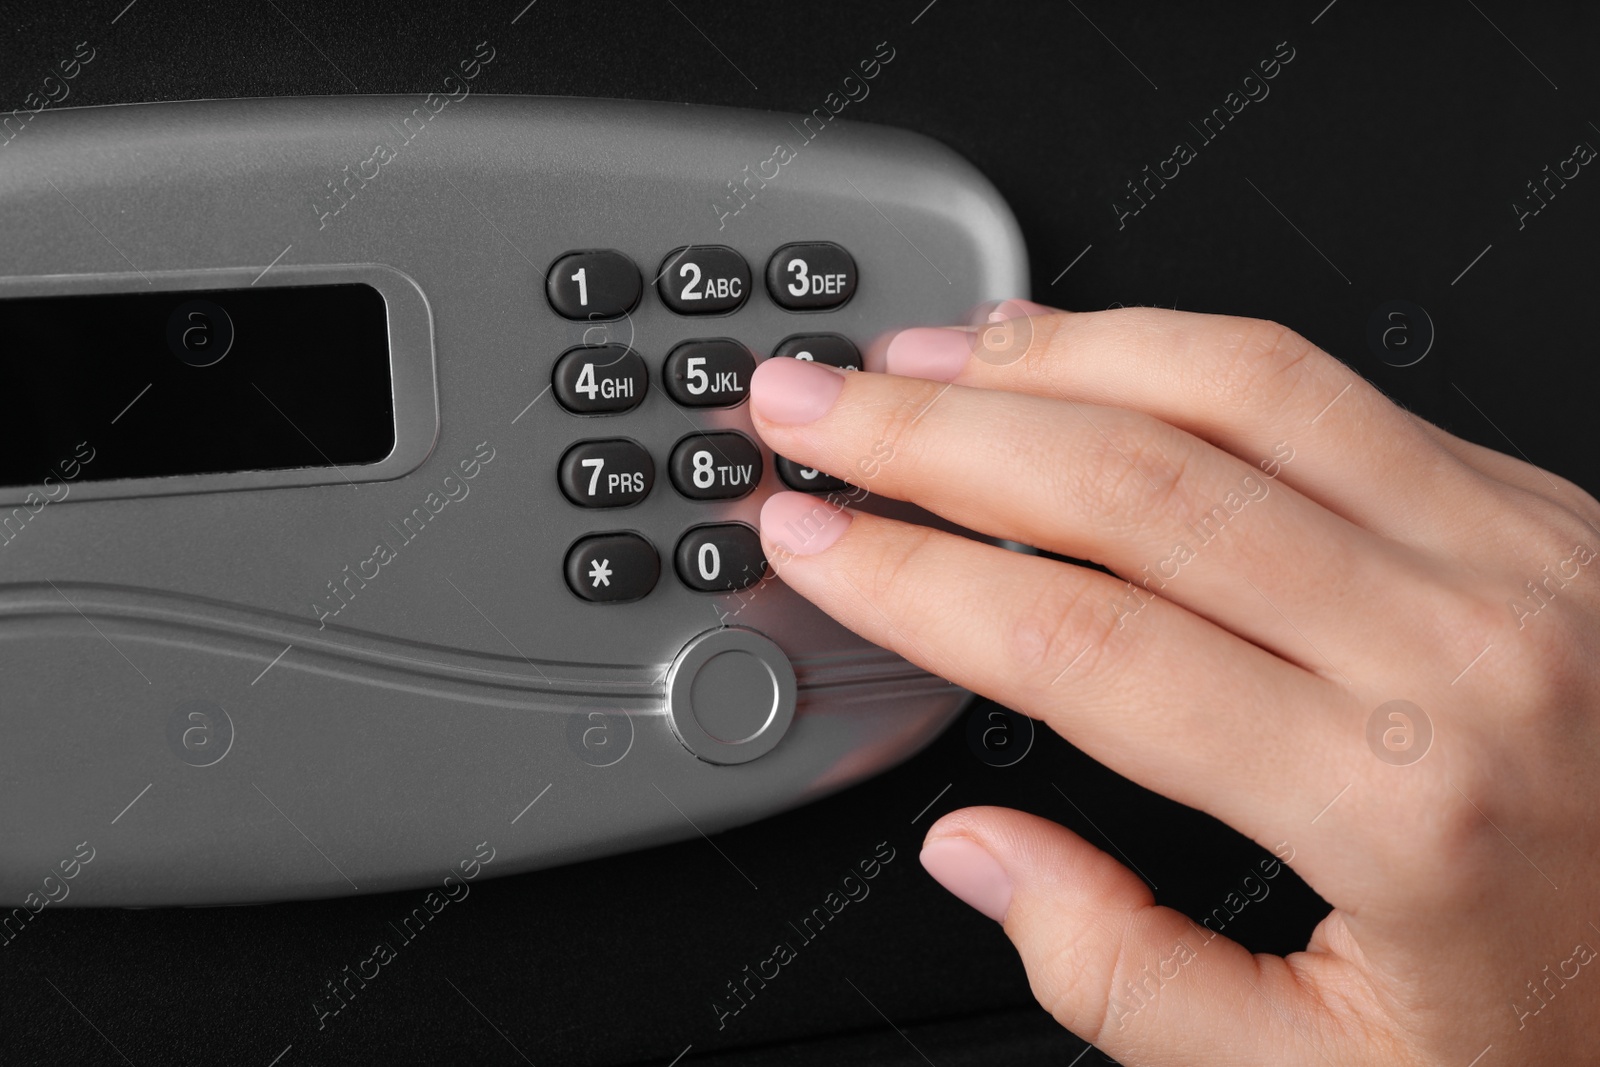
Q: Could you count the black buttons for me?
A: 11